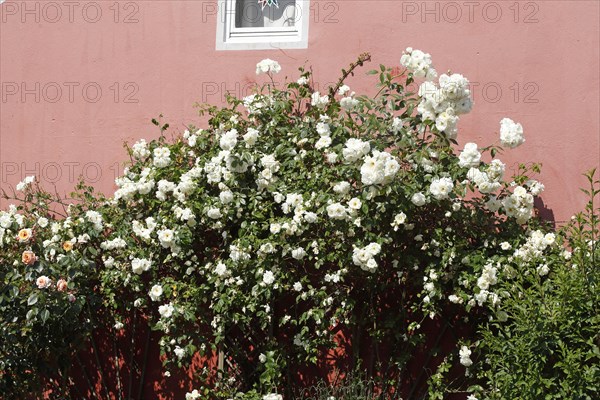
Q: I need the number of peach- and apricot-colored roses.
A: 5